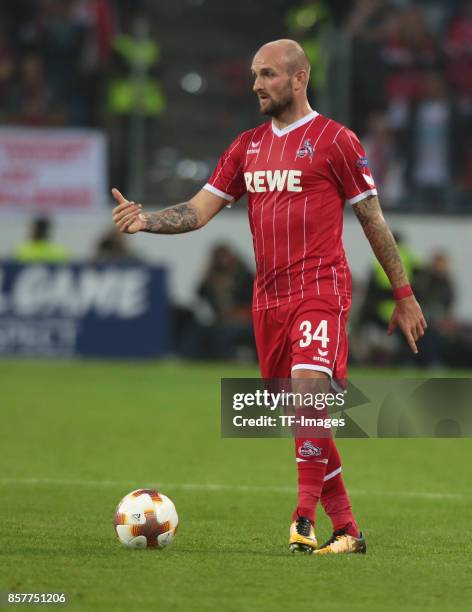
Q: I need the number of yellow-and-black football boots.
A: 2